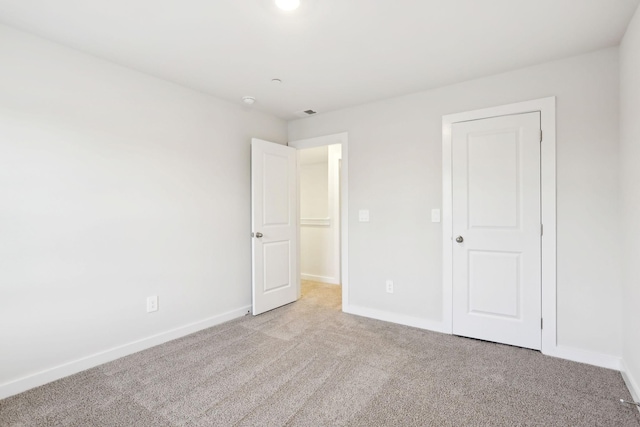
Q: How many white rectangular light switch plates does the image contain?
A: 2